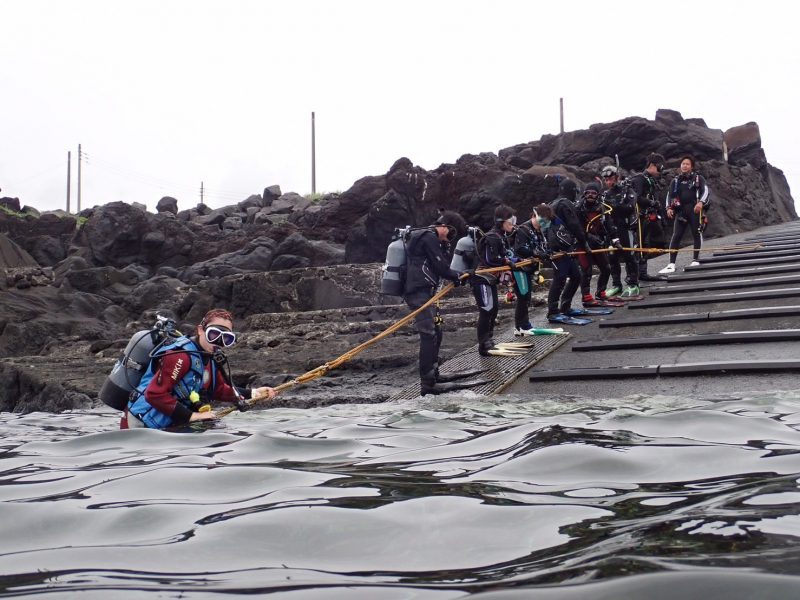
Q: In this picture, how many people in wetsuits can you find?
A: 9